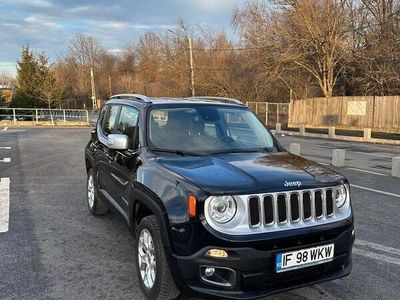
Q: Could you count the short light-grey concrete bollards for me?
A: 7